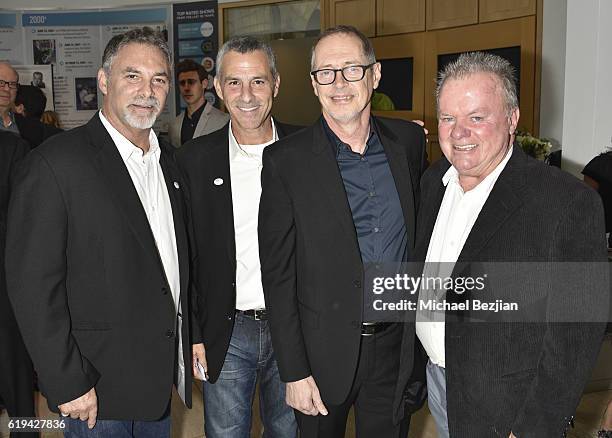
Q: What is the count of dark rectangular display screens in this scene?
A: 2